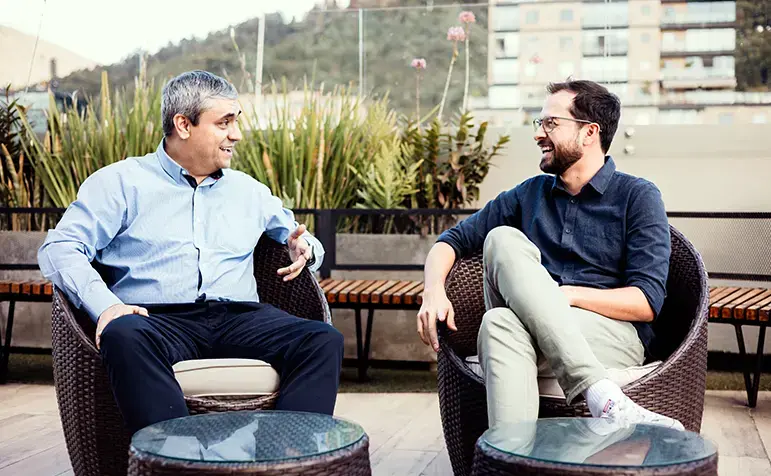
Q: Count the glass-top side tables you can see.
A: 2